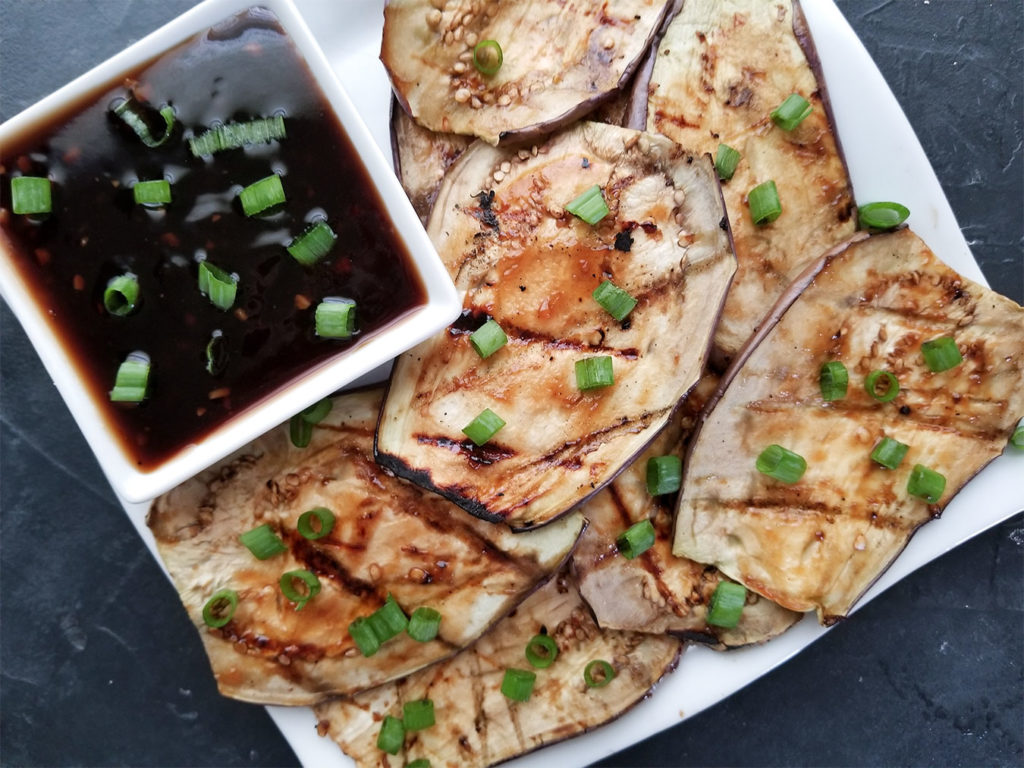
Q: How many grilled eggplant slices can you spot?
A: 8